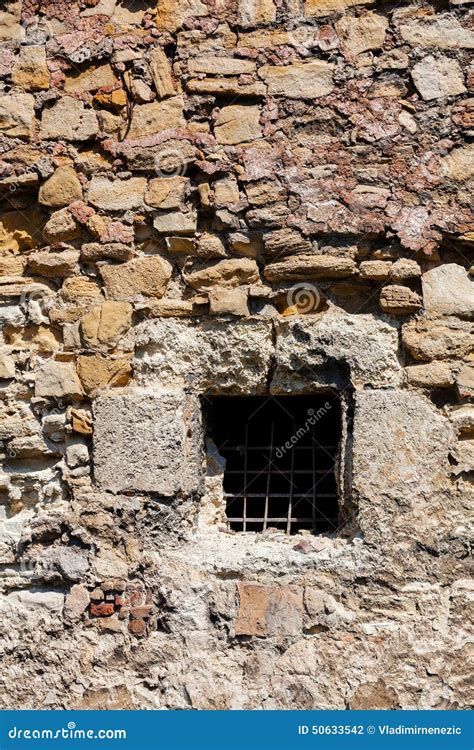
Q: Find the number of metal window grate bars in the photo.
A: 8